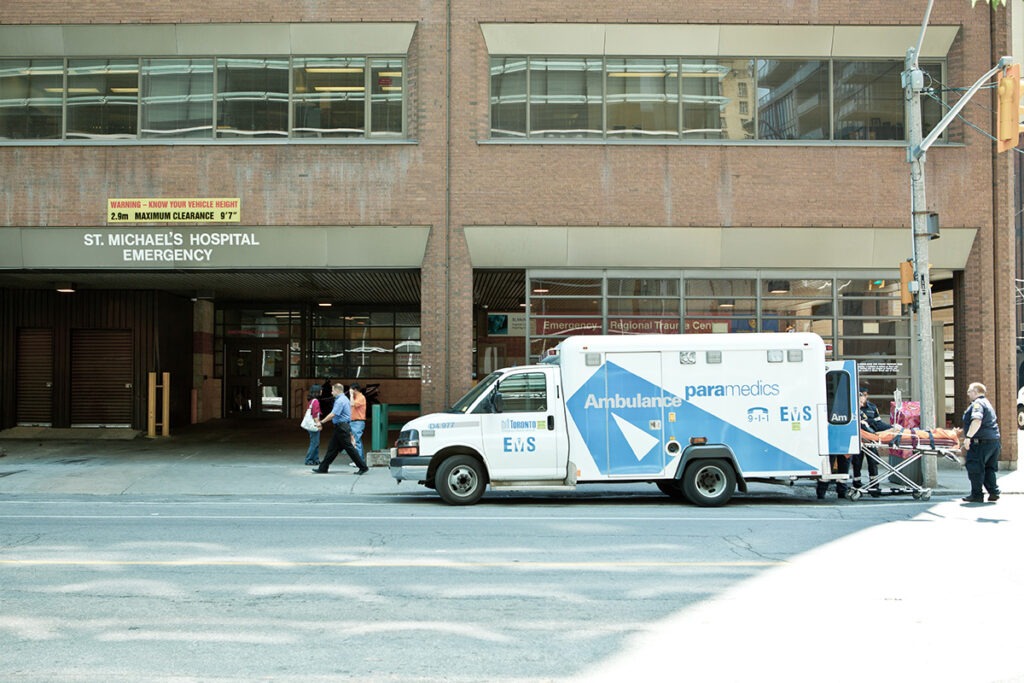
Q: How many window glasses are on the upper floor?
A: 13